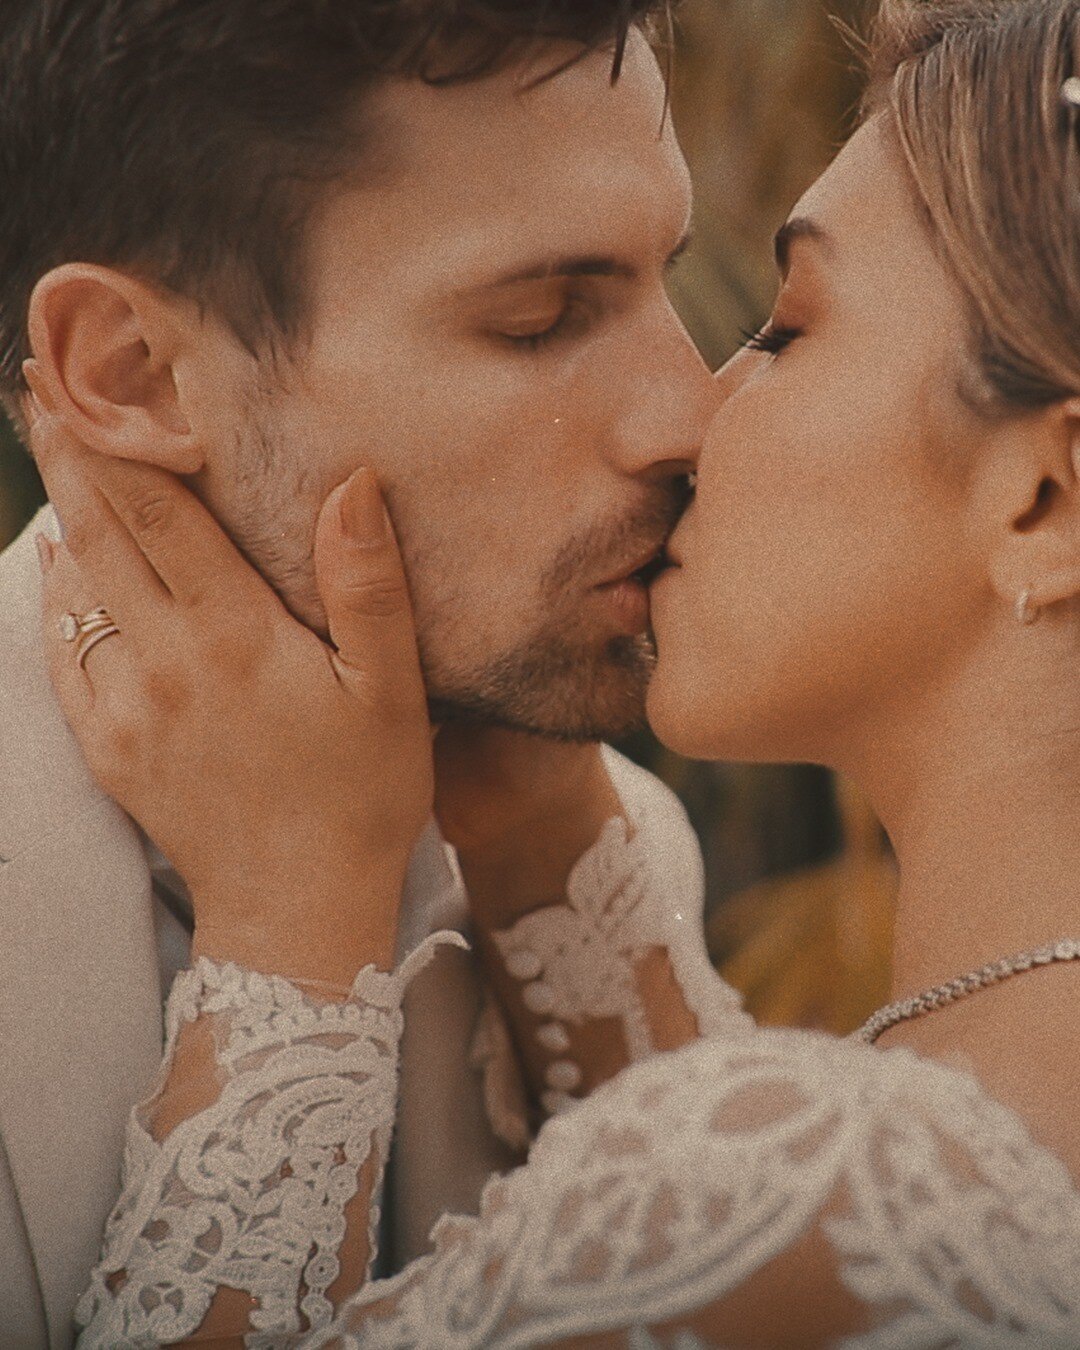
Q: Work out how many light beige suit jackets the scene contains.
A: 1